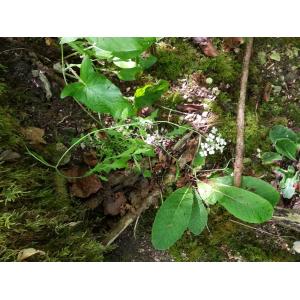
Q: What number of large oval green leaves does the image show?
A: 4